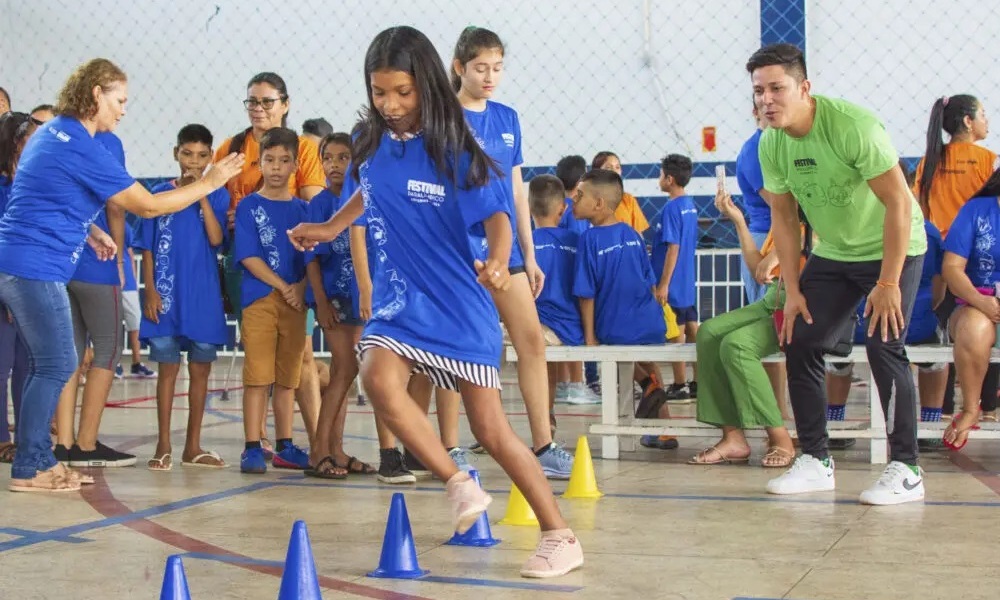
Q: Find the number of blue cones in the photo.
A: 4